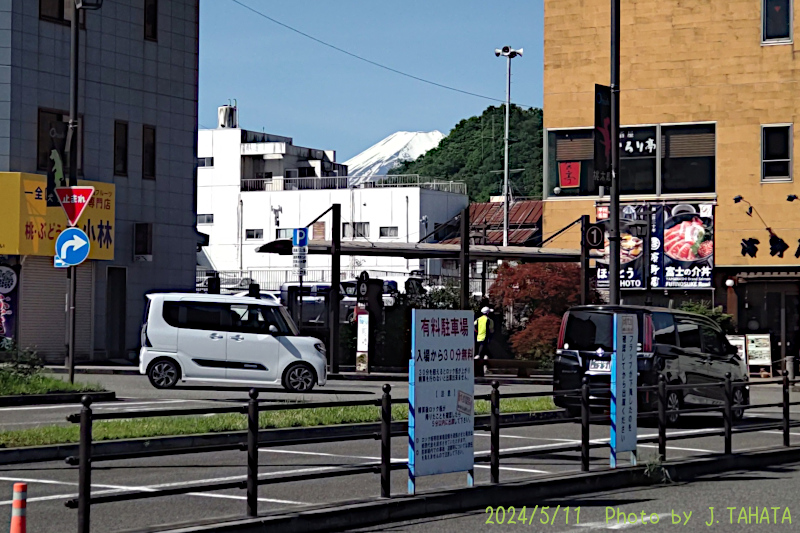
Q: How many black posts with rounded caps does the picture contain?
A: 8